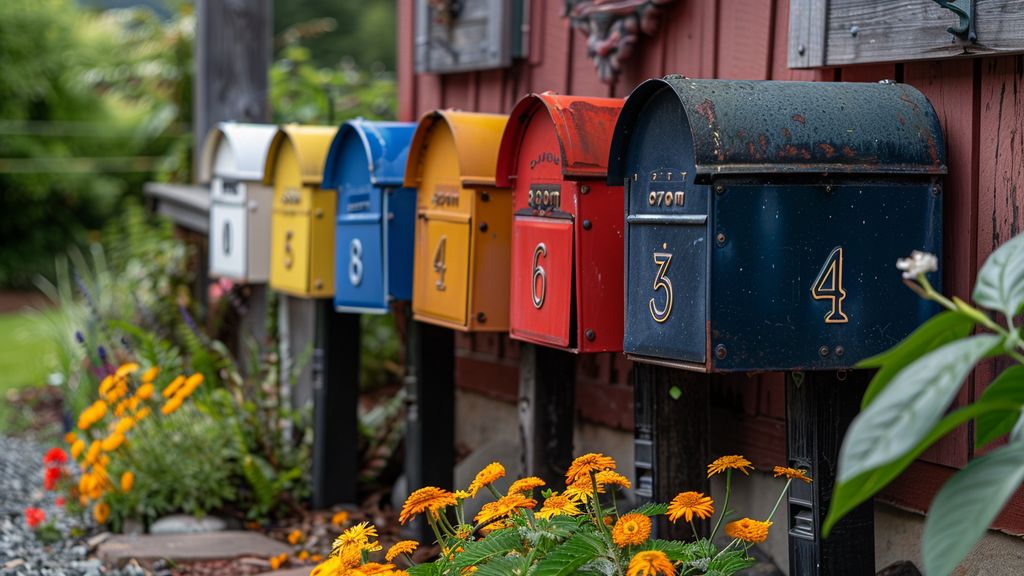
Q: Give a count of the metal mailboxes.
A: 6